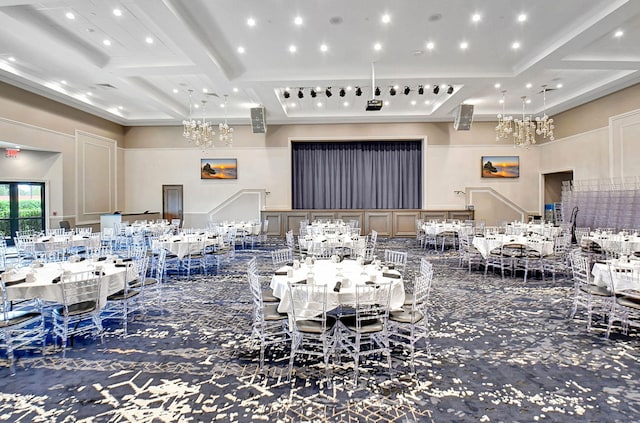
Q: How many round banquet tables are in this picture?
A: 13